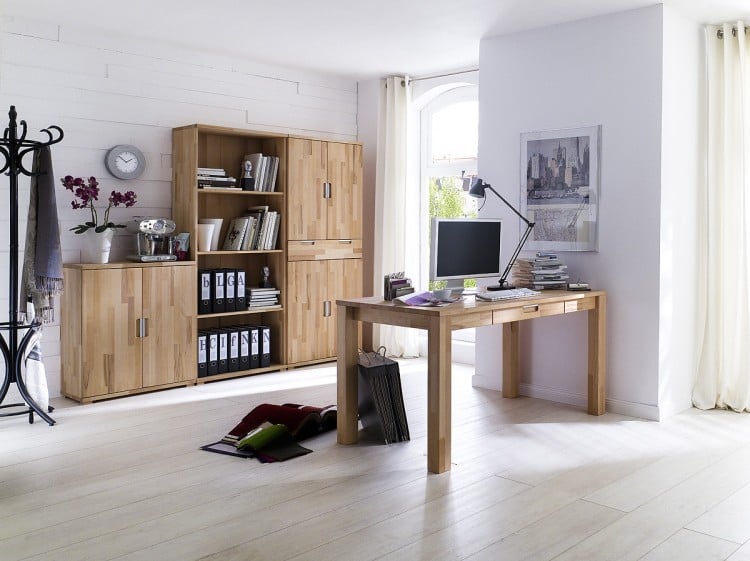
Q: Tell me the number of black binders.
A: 11